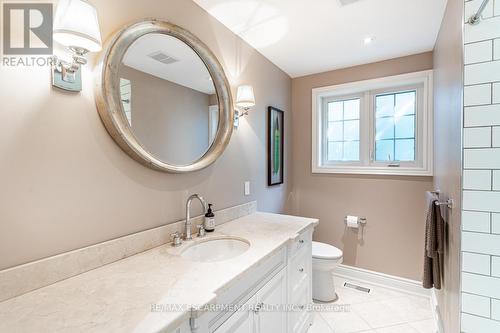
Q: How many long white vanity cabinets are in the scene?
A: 1